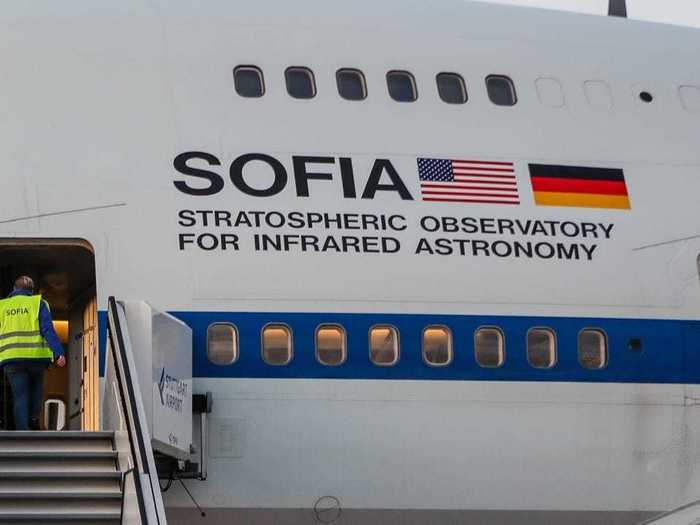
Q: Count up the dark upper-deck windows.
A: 6